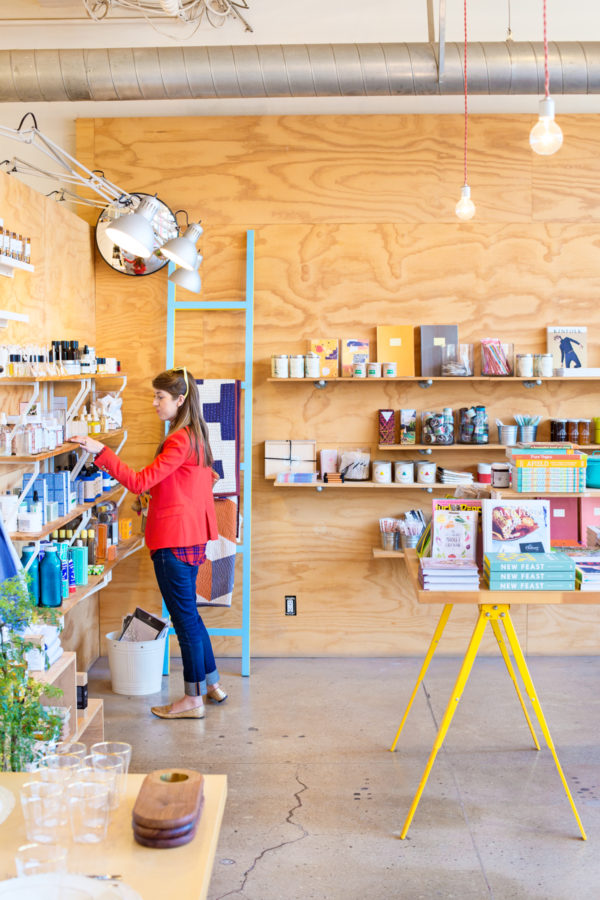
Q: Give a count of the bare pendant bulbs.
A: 2